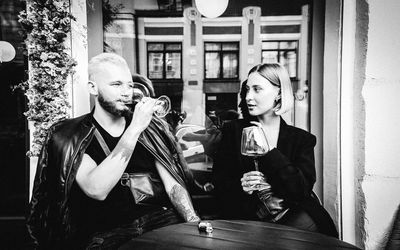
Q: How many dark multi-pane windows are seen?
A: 3